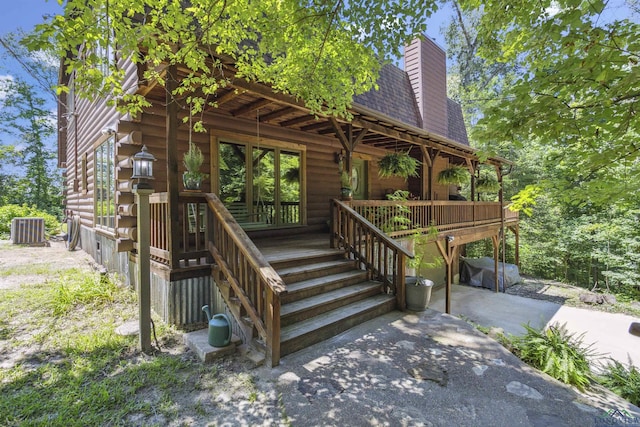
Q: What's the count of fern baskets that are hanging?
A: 3